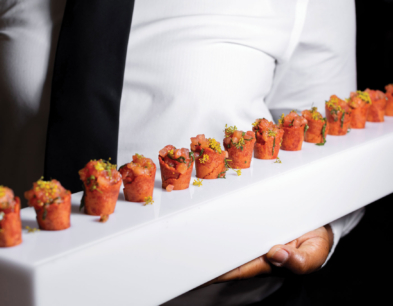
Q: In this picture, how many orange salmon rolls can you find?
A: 14